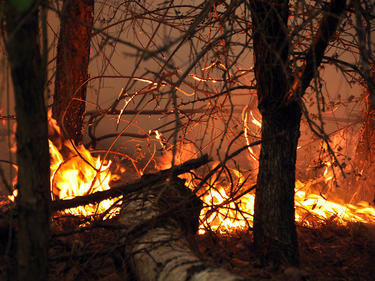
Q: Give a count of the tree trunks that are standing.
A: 3